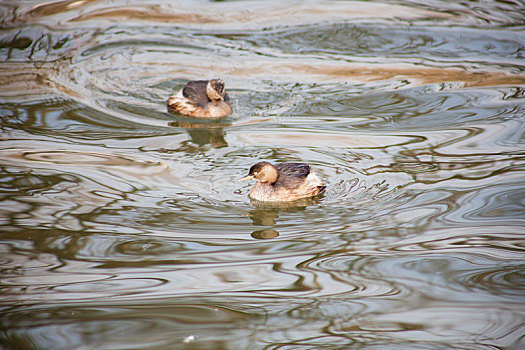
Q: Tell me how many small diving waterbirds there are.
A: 2